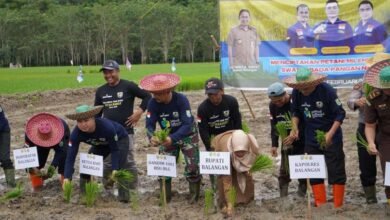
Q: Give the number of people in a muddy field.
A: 11